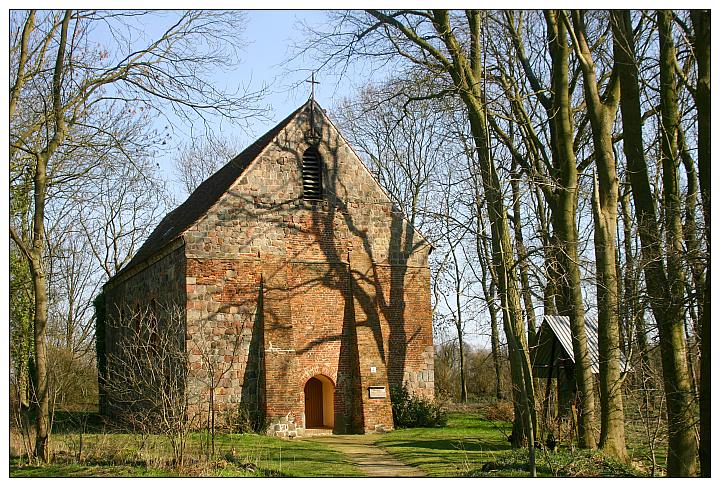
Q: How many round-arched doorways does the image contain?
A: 1